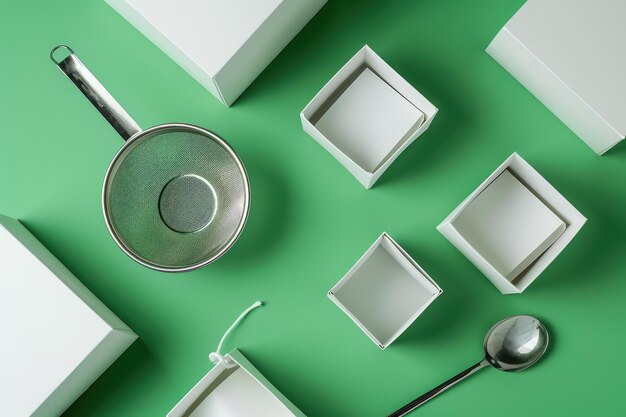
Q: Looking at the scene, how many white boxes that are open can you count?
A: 4